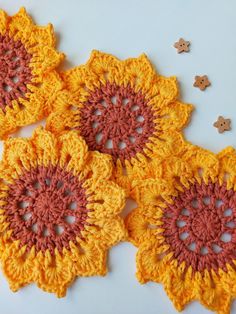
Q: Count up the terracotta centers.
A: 4